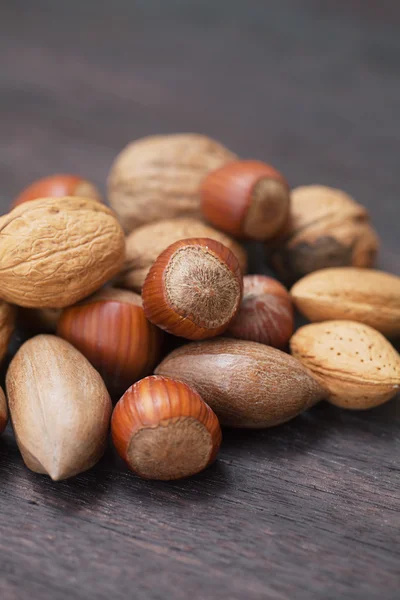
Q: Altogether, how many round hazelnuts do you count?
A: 6